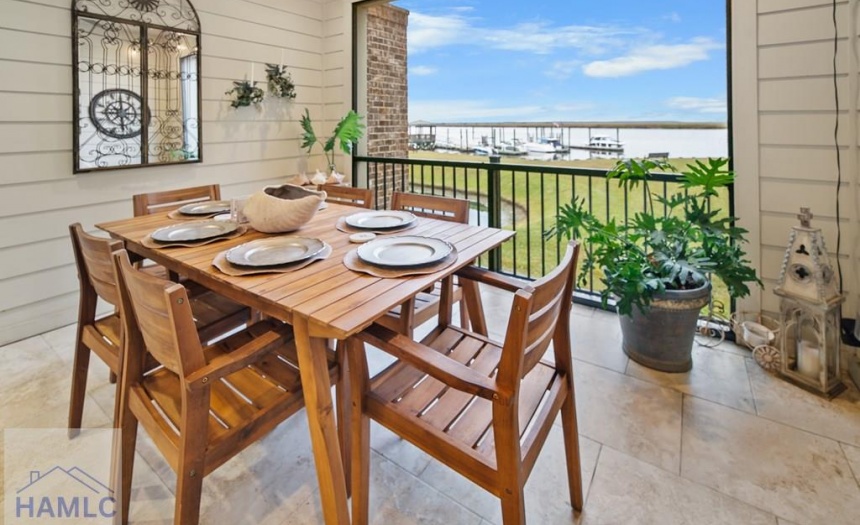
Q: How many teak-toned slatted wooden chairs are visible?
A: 6